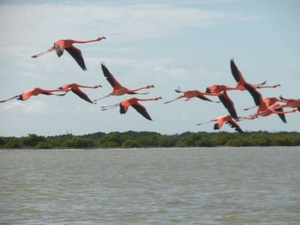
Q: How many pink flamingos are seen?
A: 12